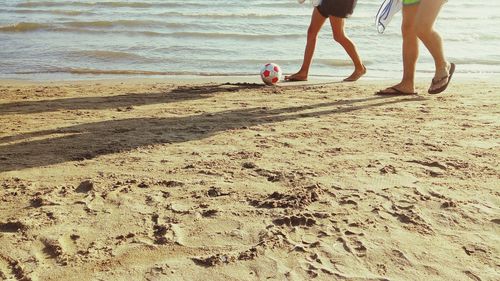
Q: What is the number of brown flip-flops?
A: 2